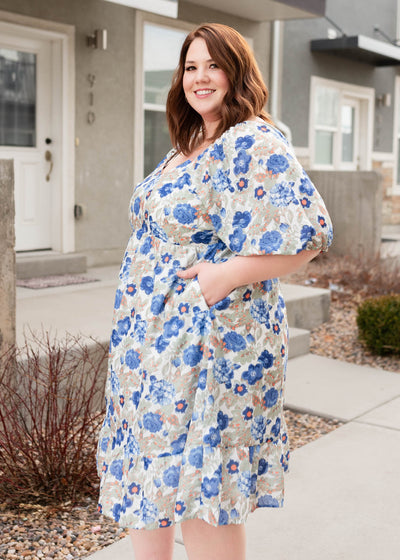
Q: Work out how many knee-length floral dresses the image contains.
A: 1